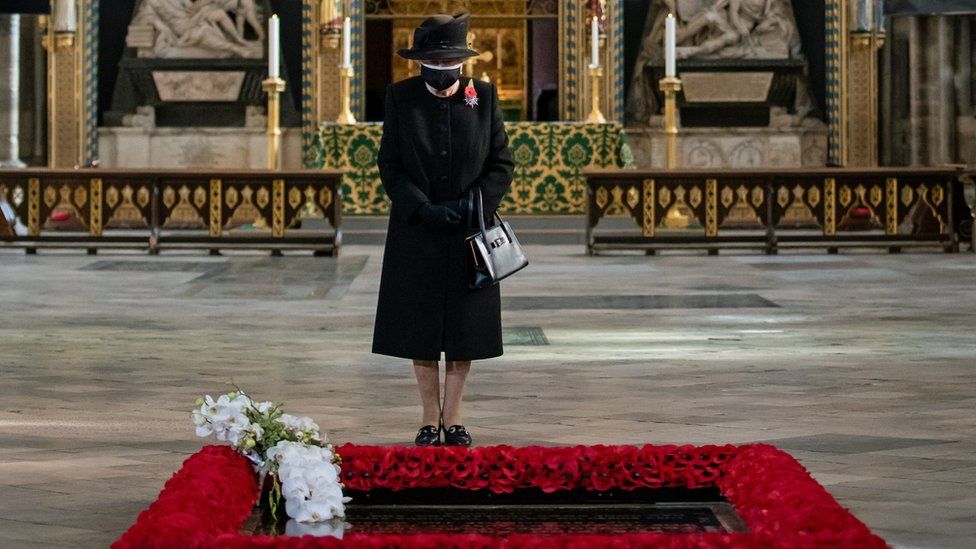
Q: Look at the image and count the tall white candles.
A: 4